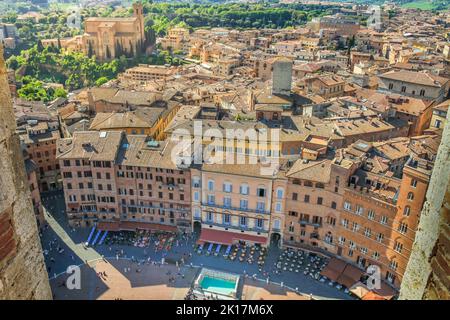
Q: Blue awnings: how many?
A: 7